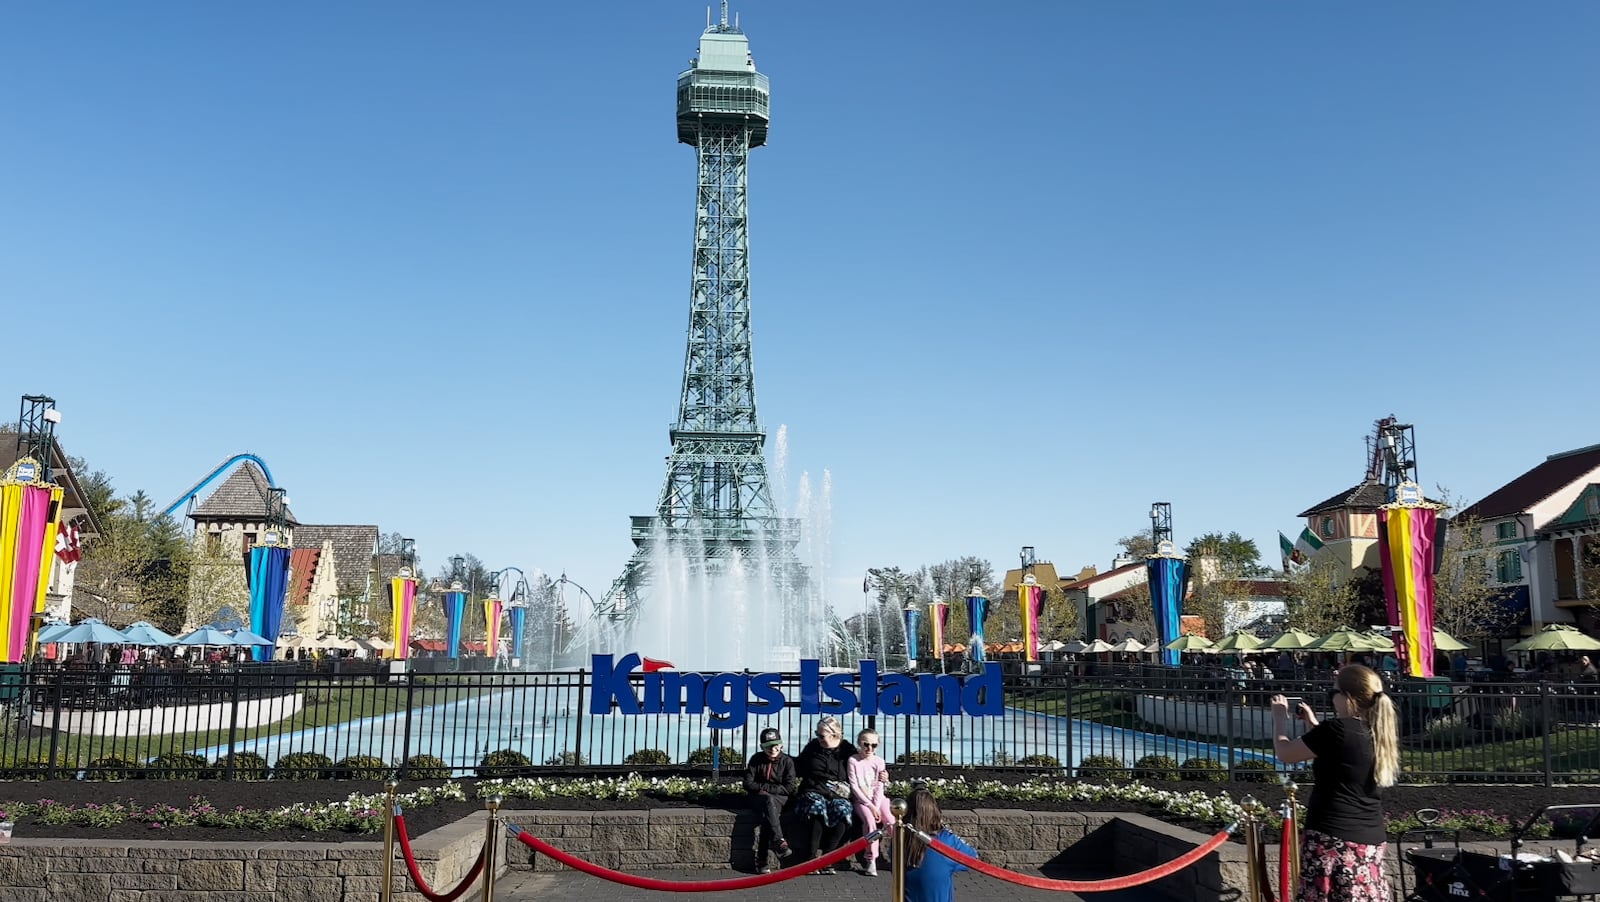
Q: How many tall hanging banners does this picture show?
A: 12